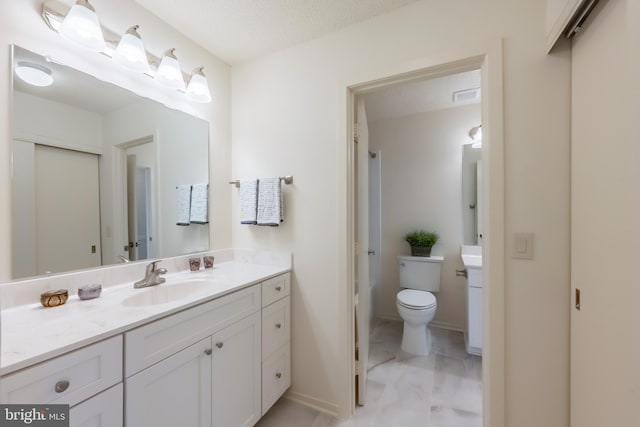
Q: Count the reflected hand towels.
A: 2